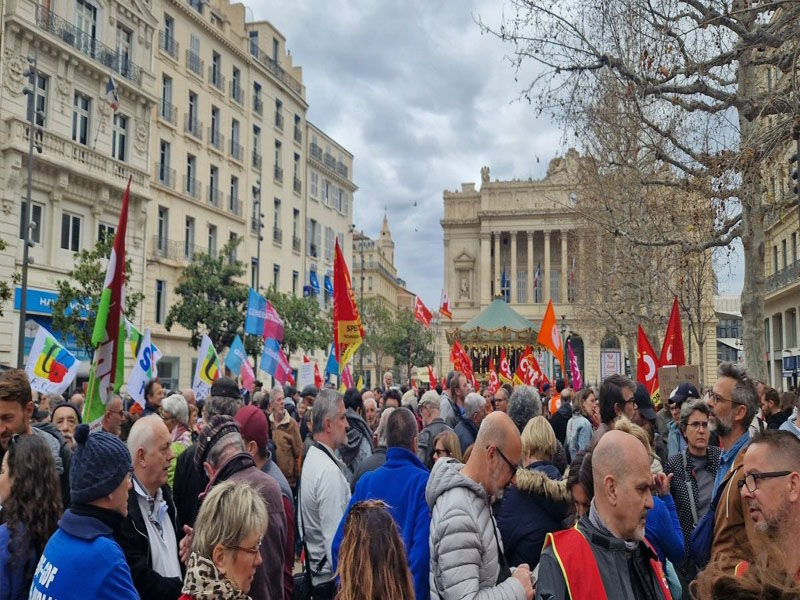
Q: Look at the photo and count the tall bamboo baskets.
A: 0